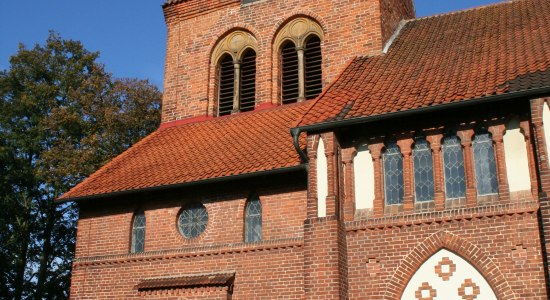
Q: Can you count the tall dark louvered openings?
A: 4